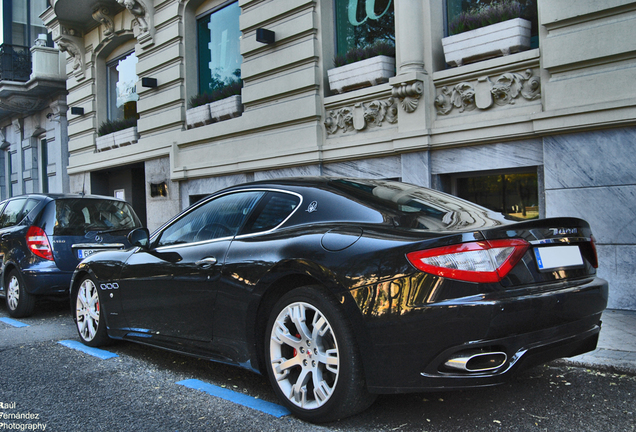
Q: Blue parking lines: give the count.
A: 3